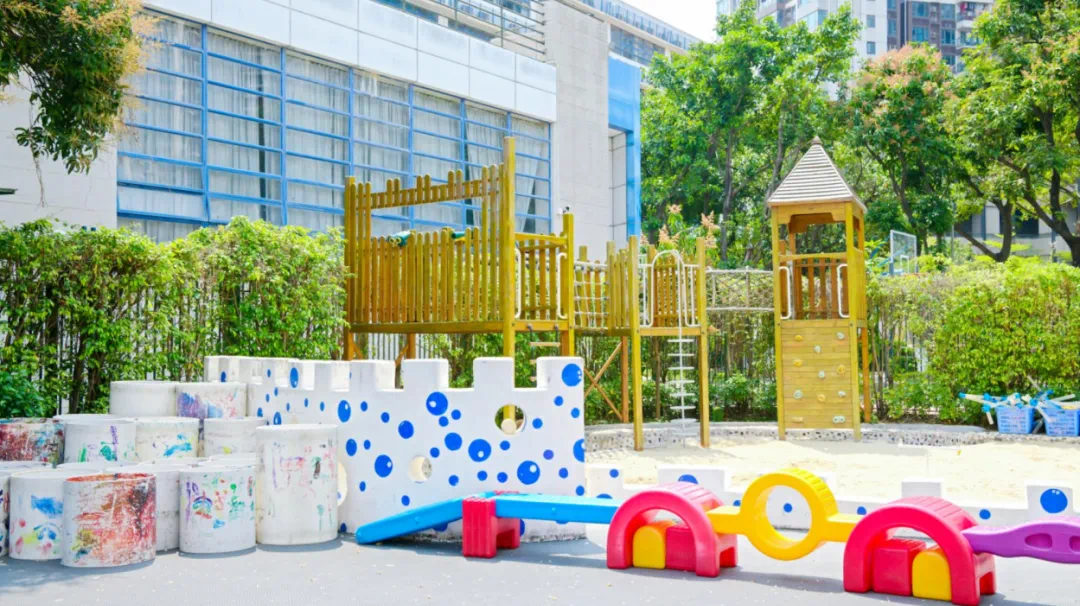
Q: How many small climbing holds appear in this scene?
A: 11